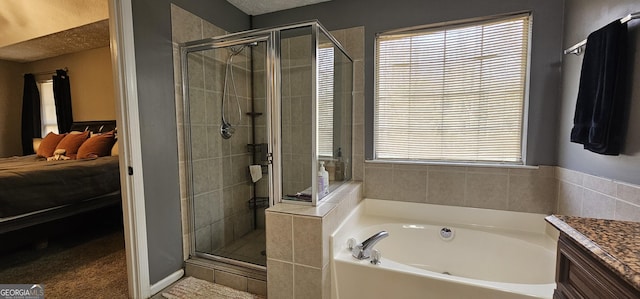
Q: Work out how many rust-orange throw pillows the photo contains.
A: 3